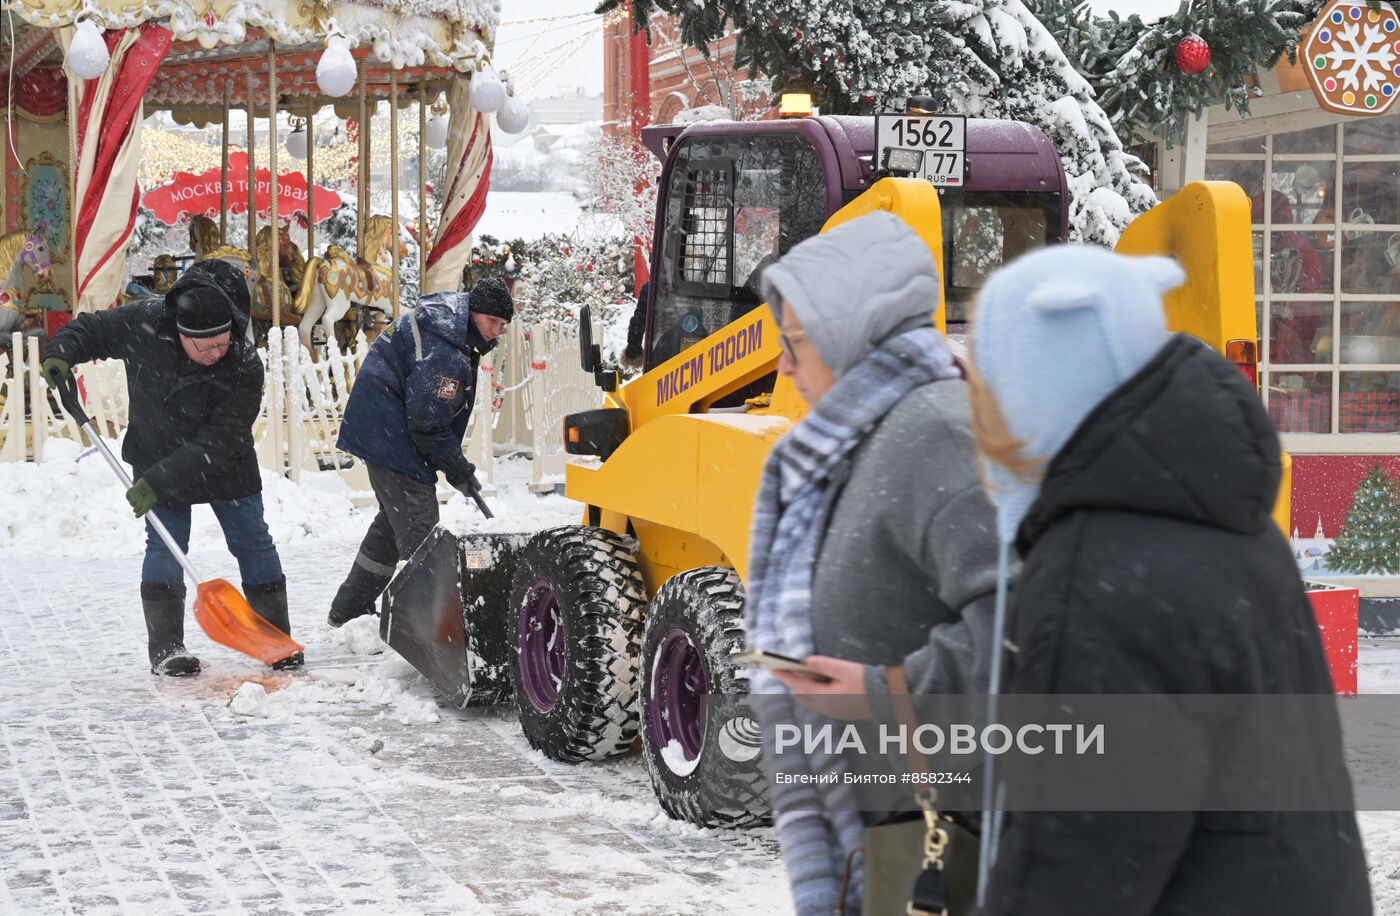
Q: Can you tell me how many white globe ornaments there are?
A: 6